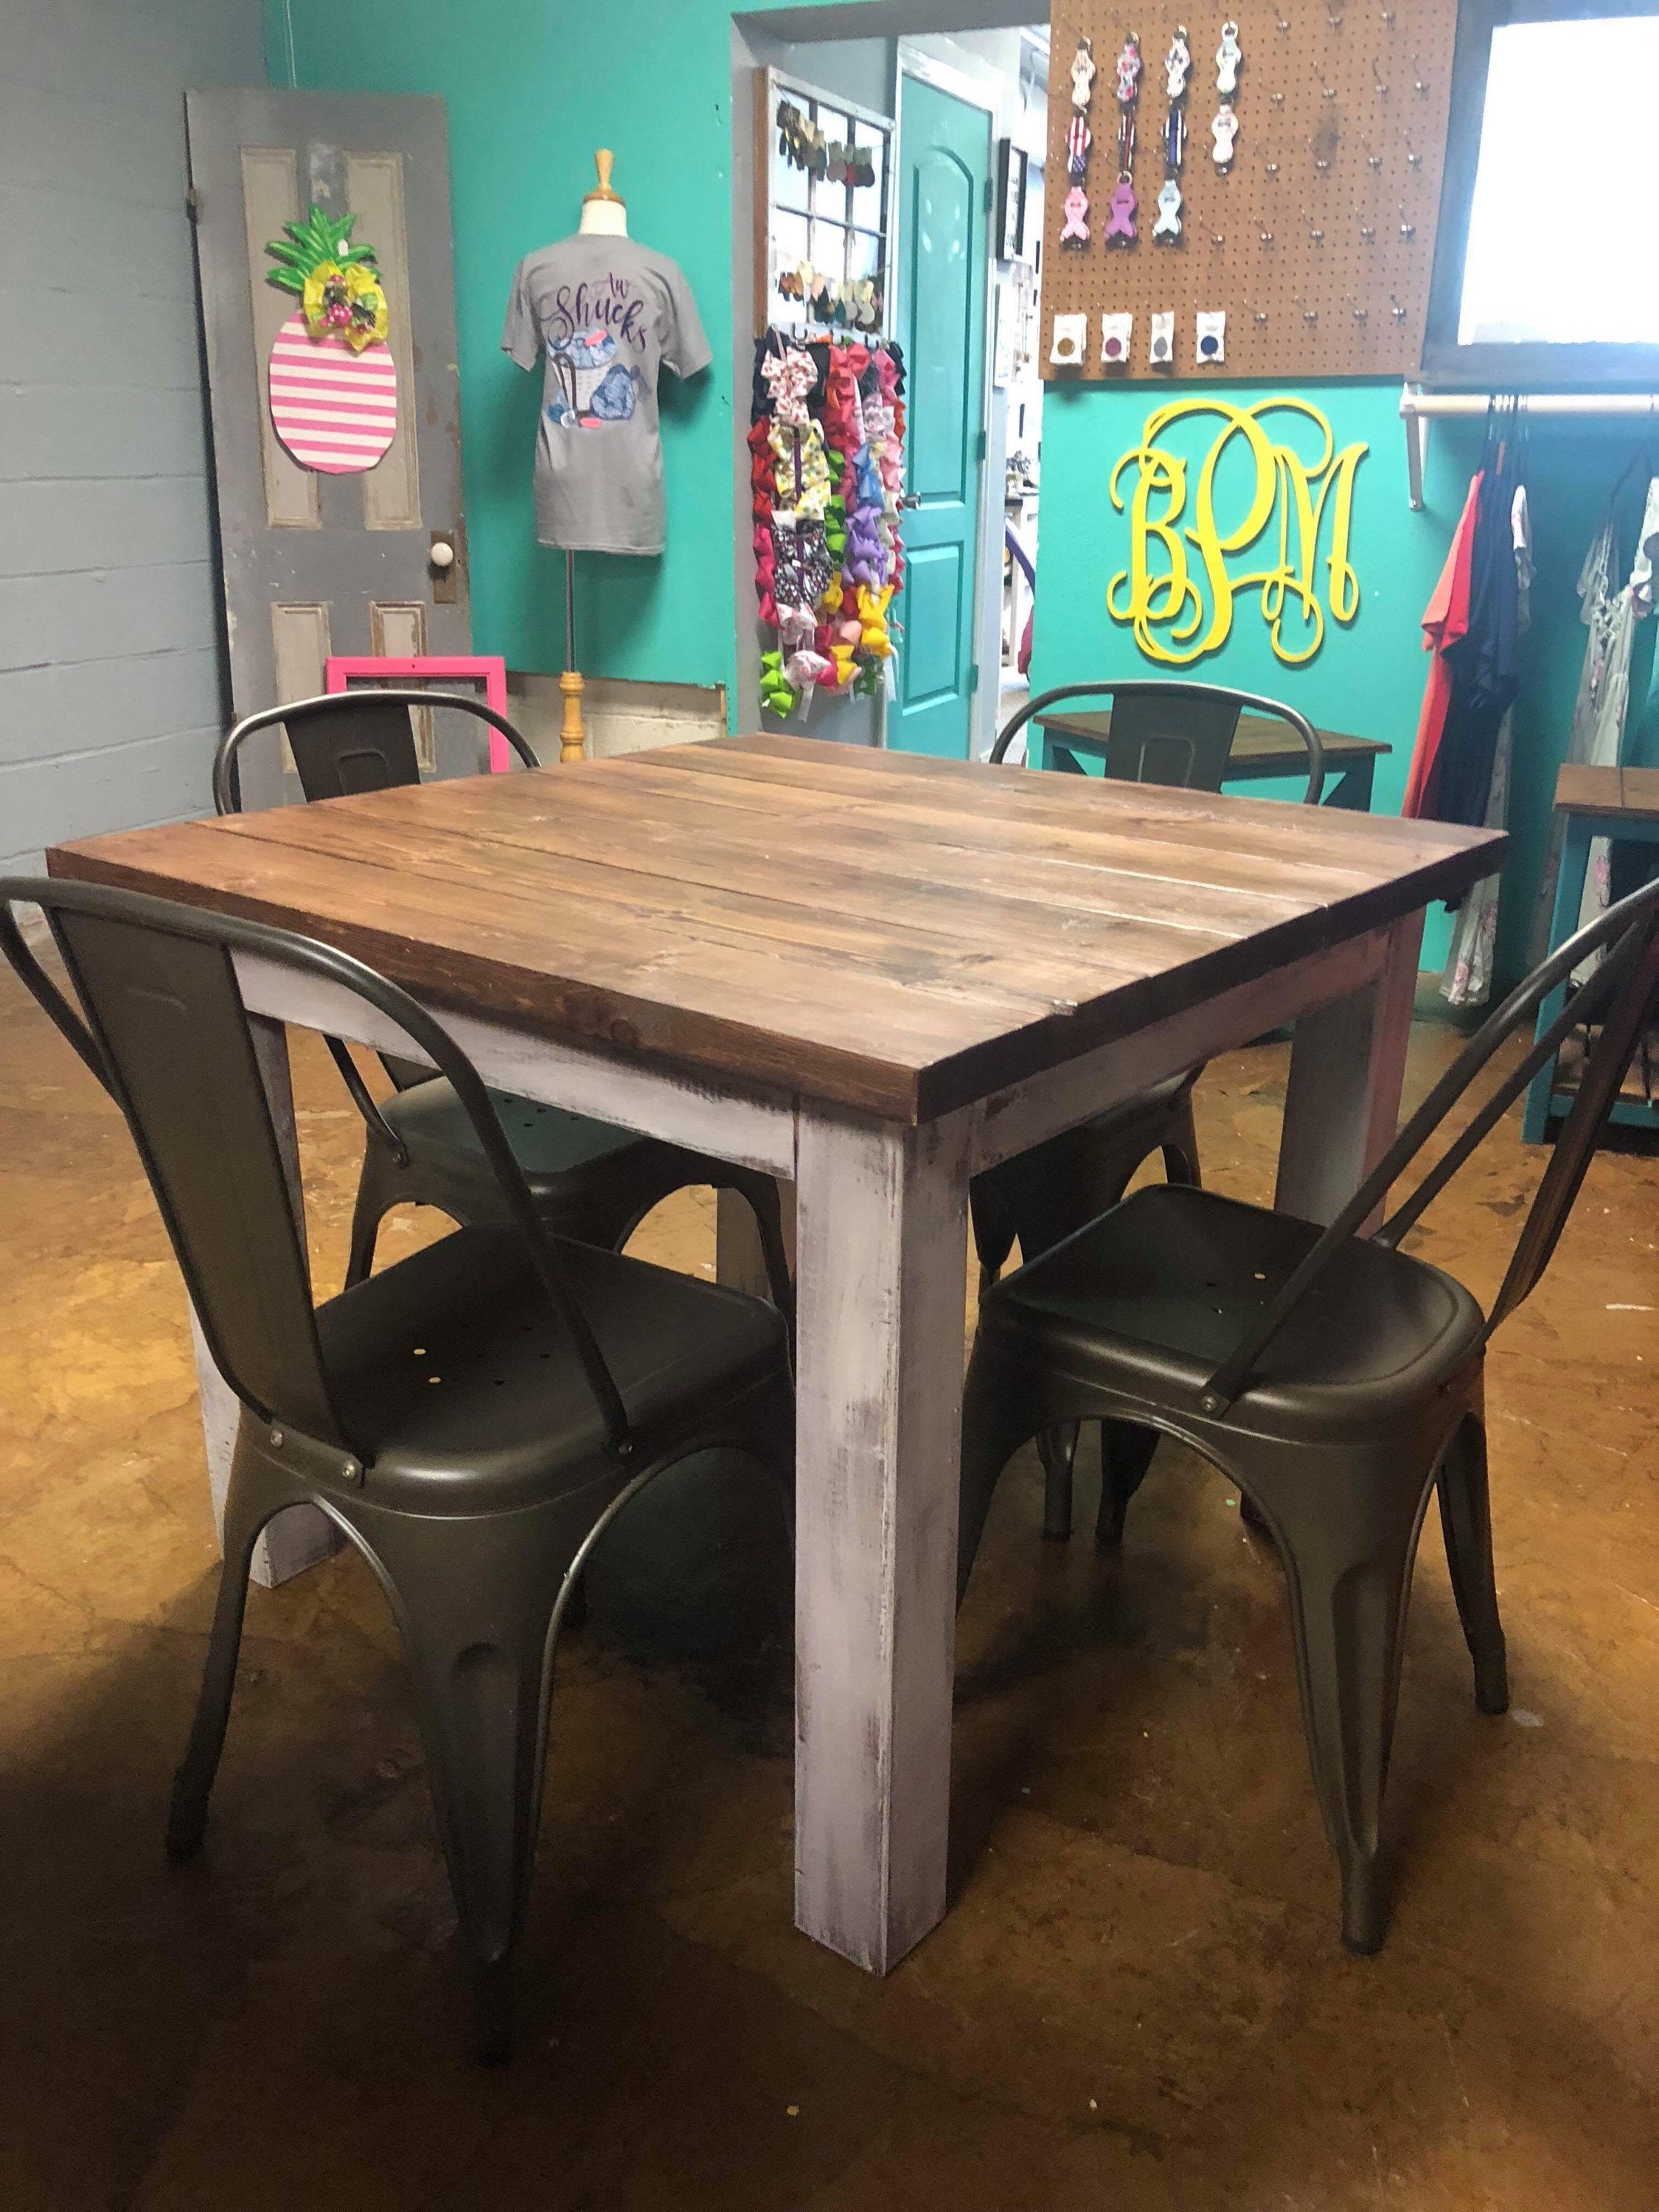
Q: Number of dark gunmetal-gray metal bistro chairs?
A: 4